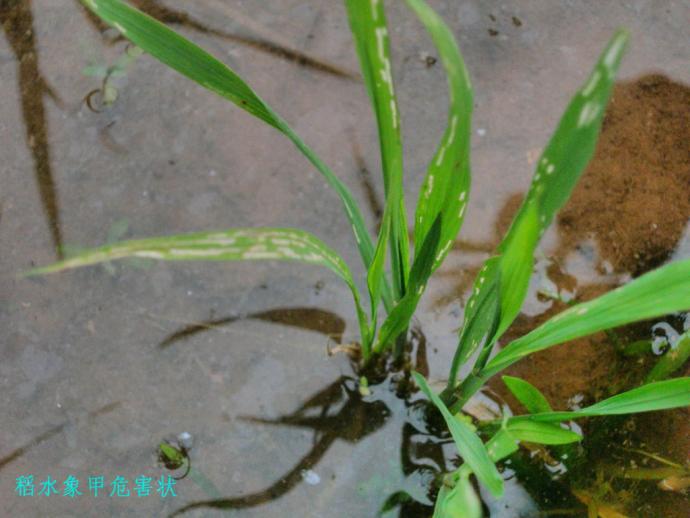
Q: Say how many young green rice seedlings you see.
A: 2